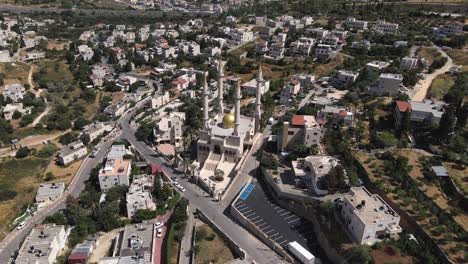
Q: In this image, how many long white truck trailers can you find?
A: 1